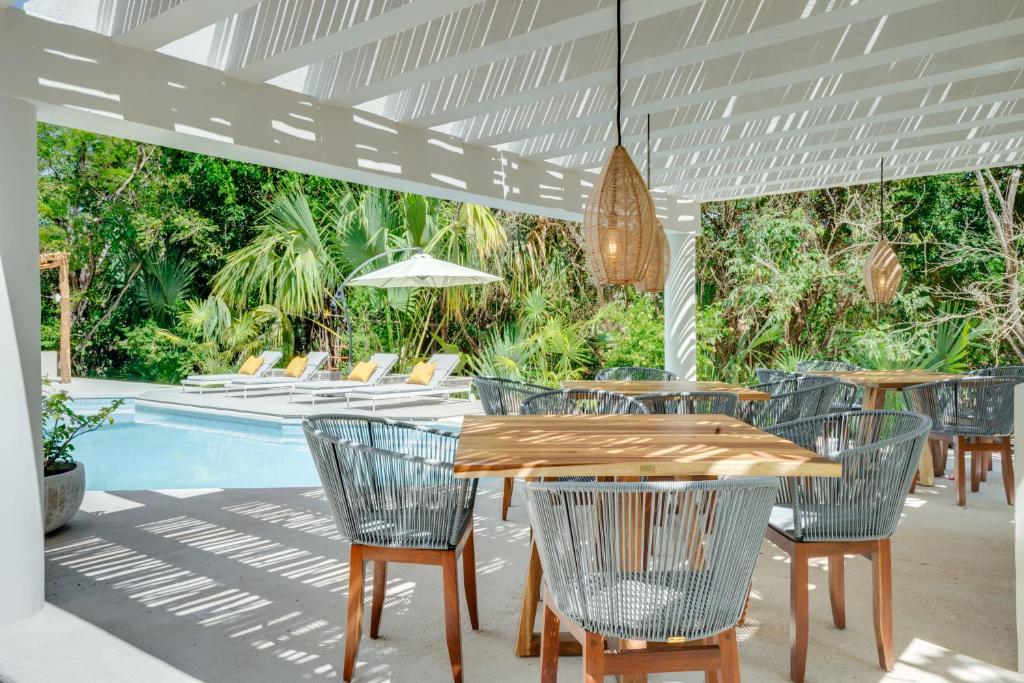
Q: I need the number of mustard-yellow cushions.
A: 4